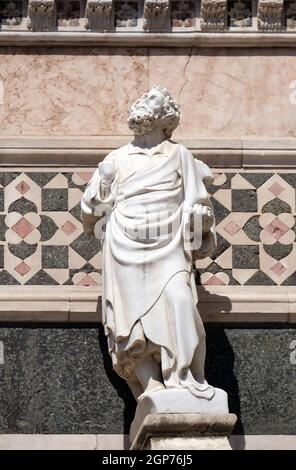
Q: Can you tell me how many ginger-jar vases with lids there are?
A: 0